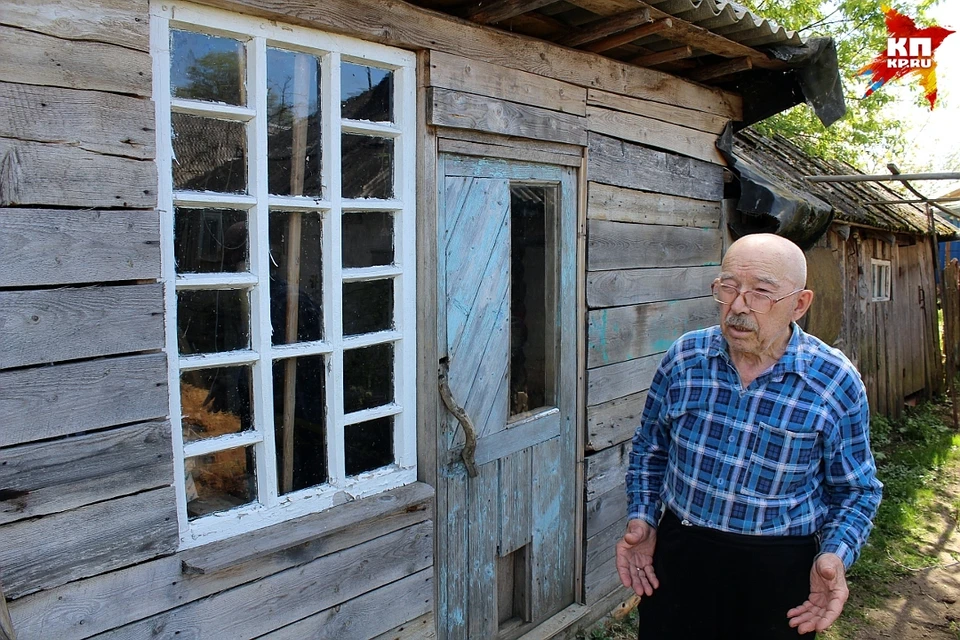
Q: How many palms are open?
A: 2